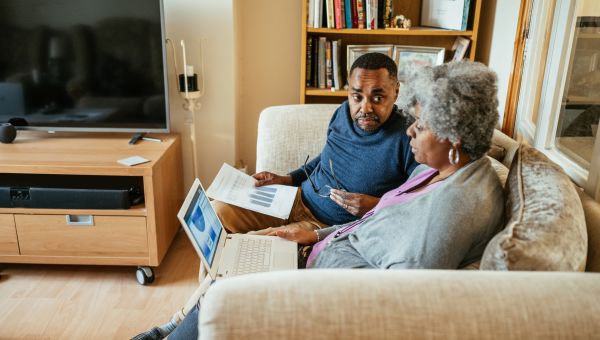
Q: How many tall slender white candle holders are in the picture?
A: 1